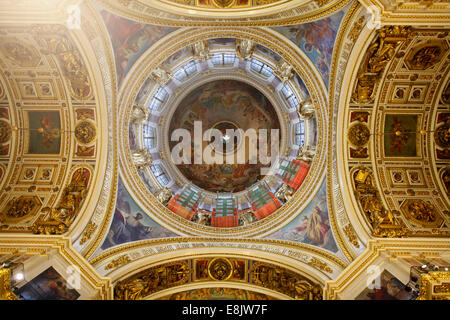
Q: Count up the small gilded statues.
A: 12